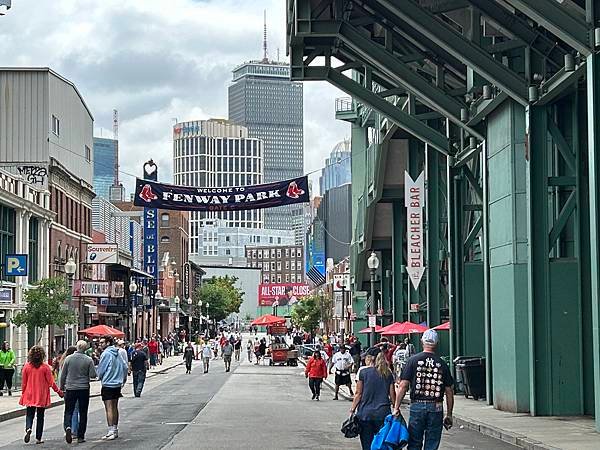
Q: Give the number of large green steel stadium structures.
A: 1